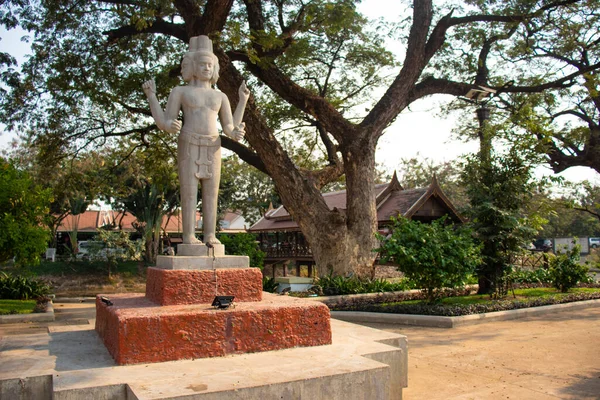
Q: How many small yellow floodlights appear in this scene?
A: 0